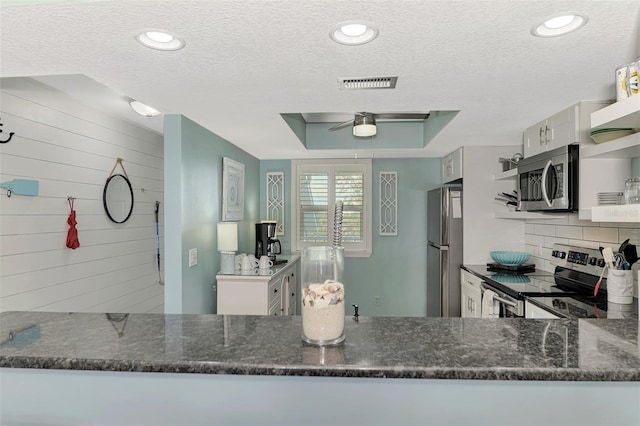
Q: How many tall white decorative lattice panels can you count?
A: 2